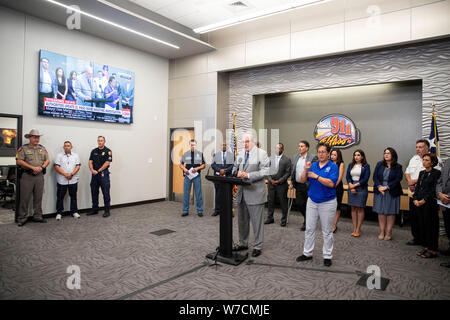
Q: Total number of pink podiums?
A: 0